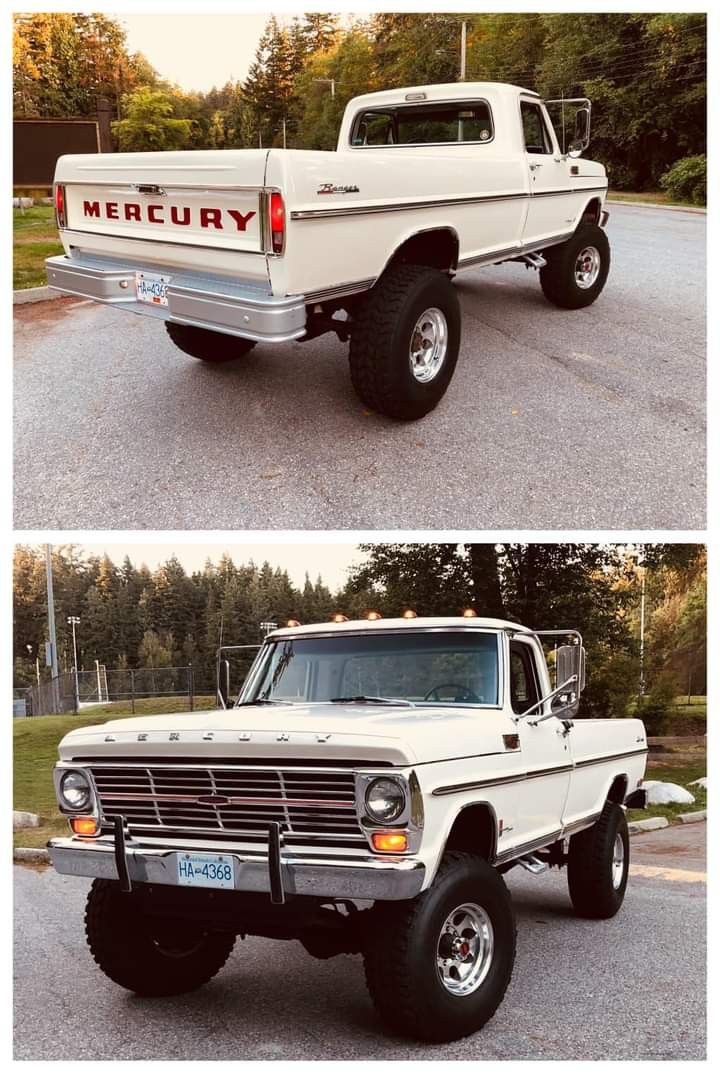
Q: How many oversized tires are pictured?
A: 6